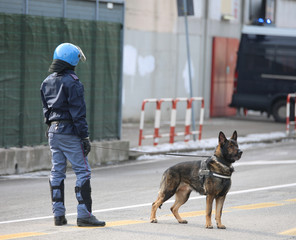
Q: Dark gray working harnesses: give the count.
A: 1